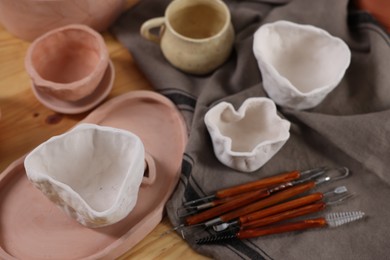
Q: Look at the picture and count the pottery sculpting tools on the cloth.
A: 7